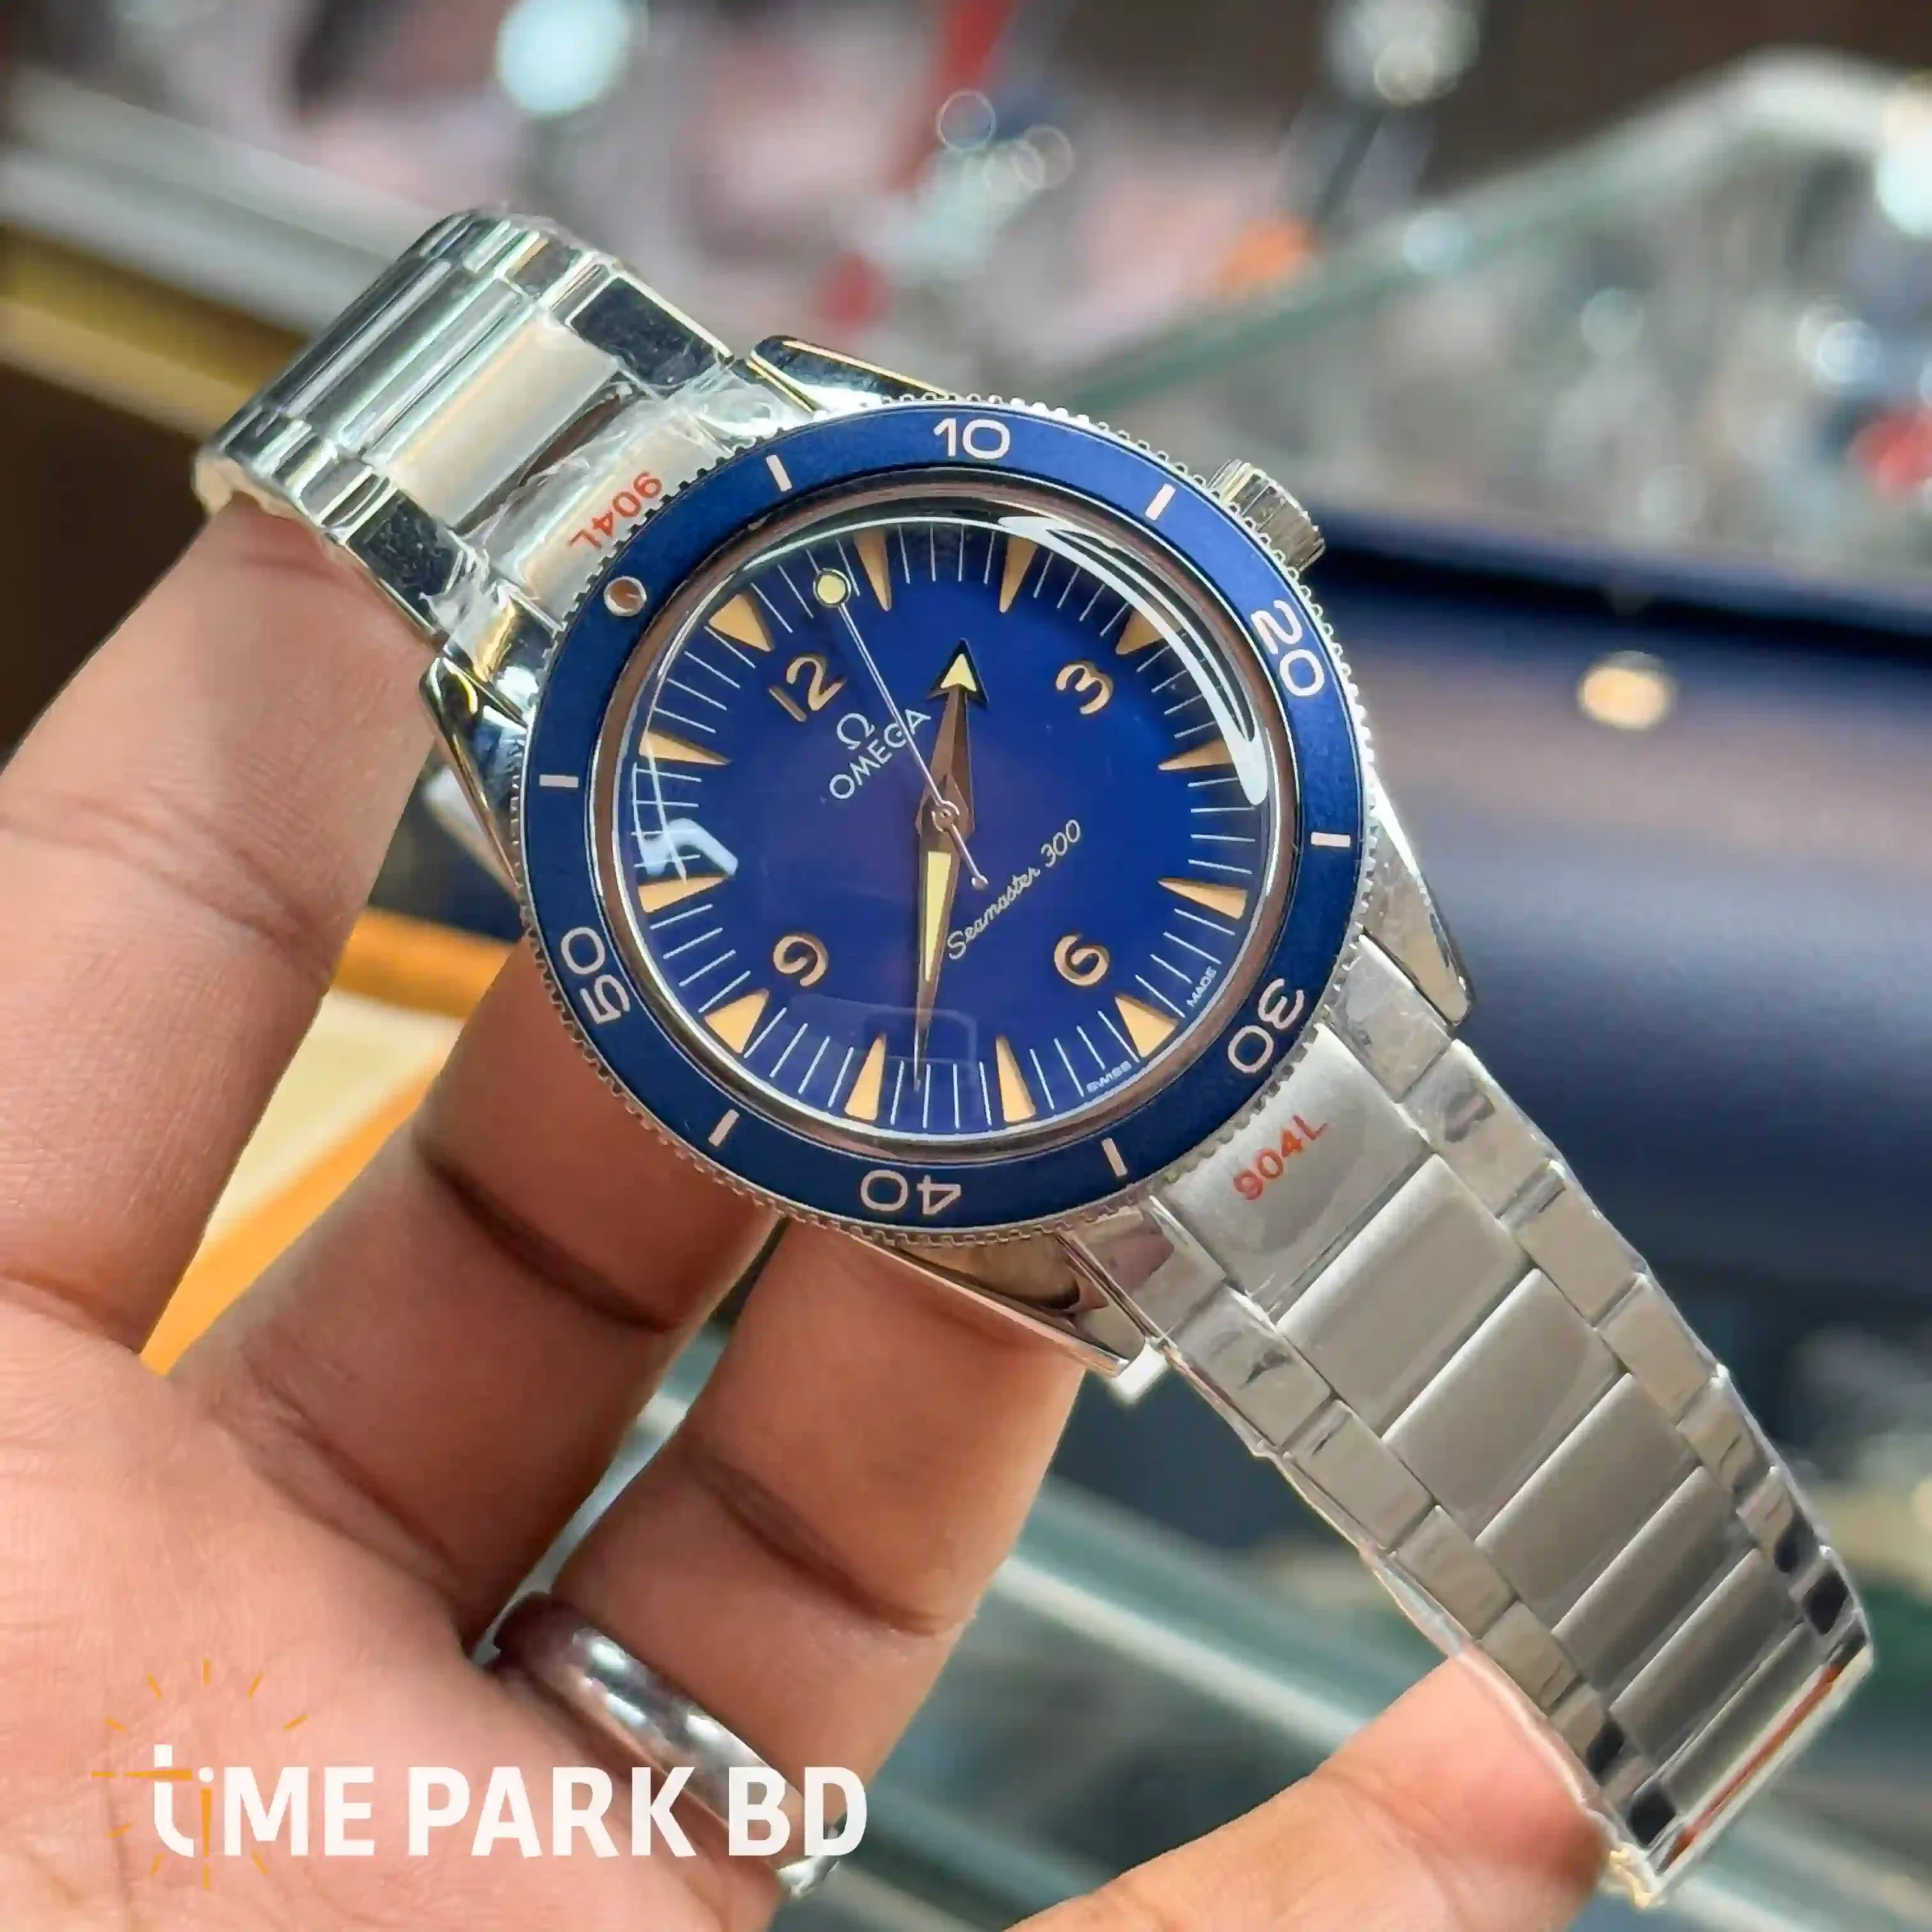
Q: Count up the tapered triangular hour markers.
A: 12